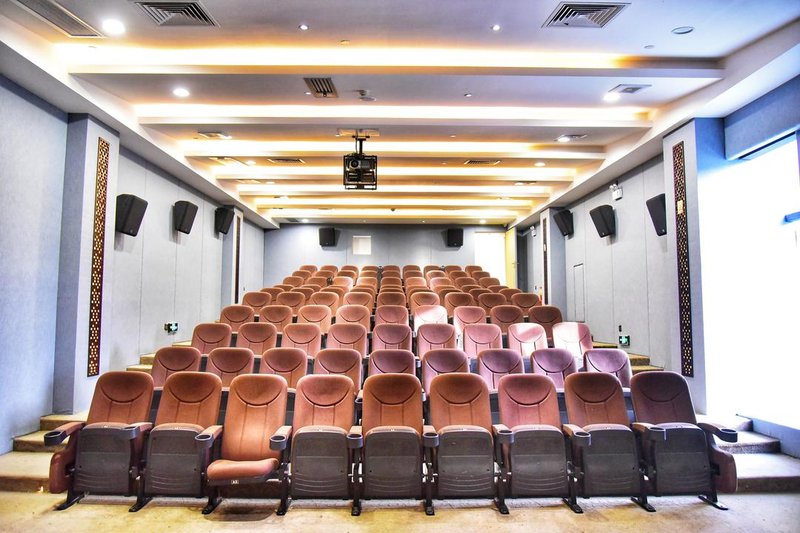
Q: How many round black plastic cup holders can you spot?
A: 10